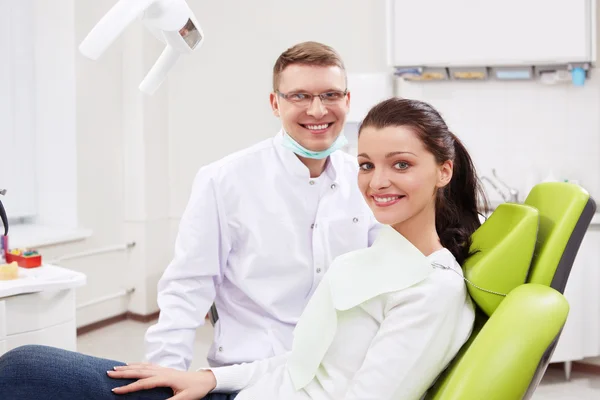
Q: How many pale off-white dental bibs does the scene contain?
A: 1